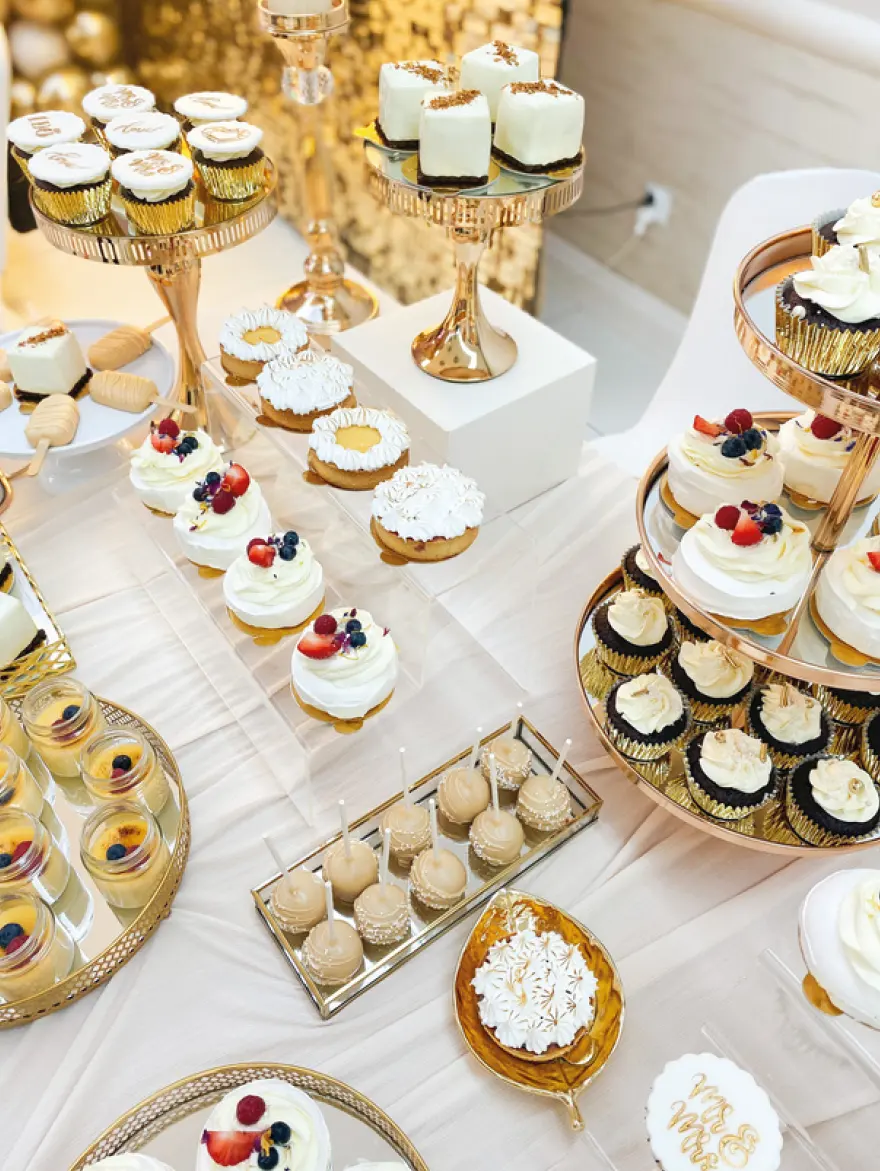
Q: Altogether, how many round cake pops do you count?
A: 10